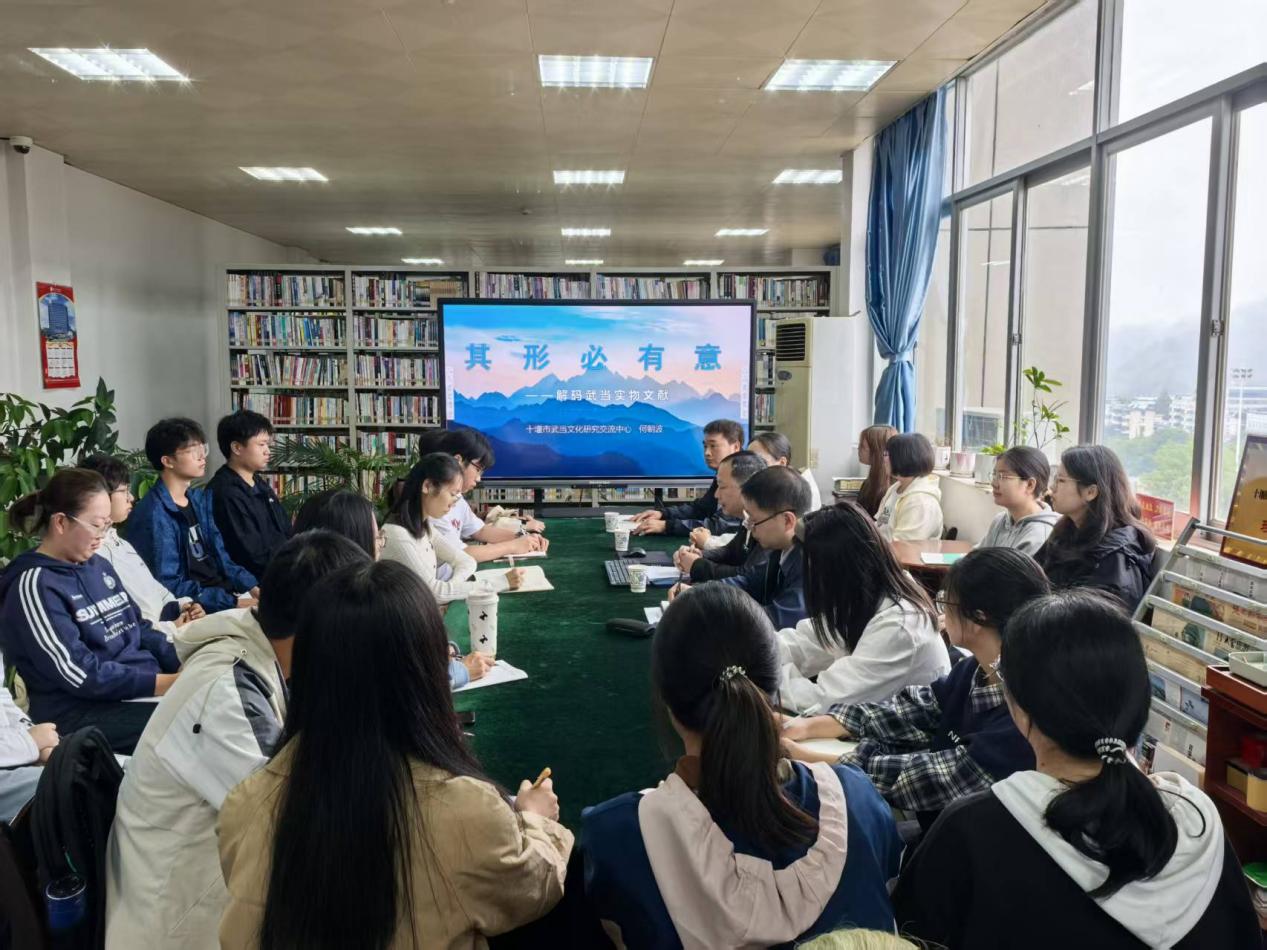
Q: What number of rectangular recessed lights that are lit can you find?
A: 12